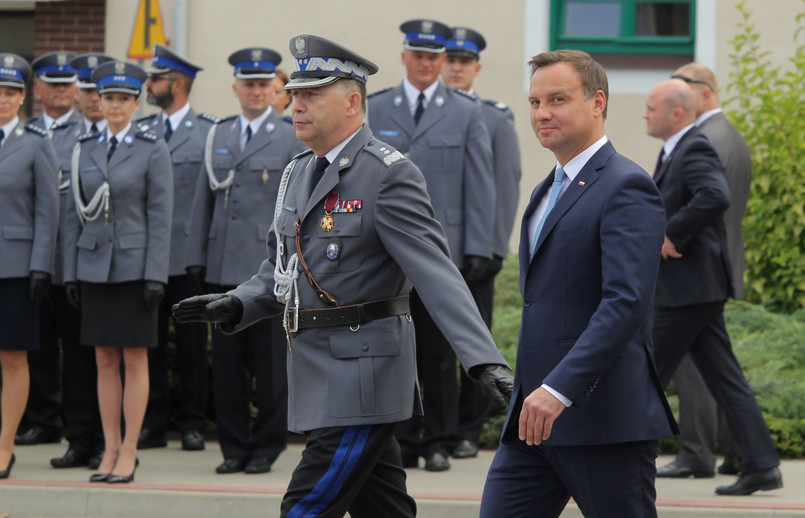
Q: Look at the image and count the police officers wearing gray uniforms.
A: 9